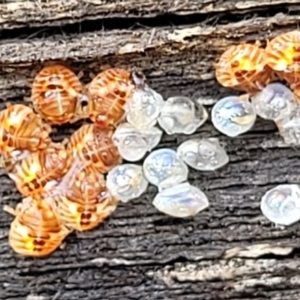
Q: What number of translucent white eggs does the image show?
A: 11